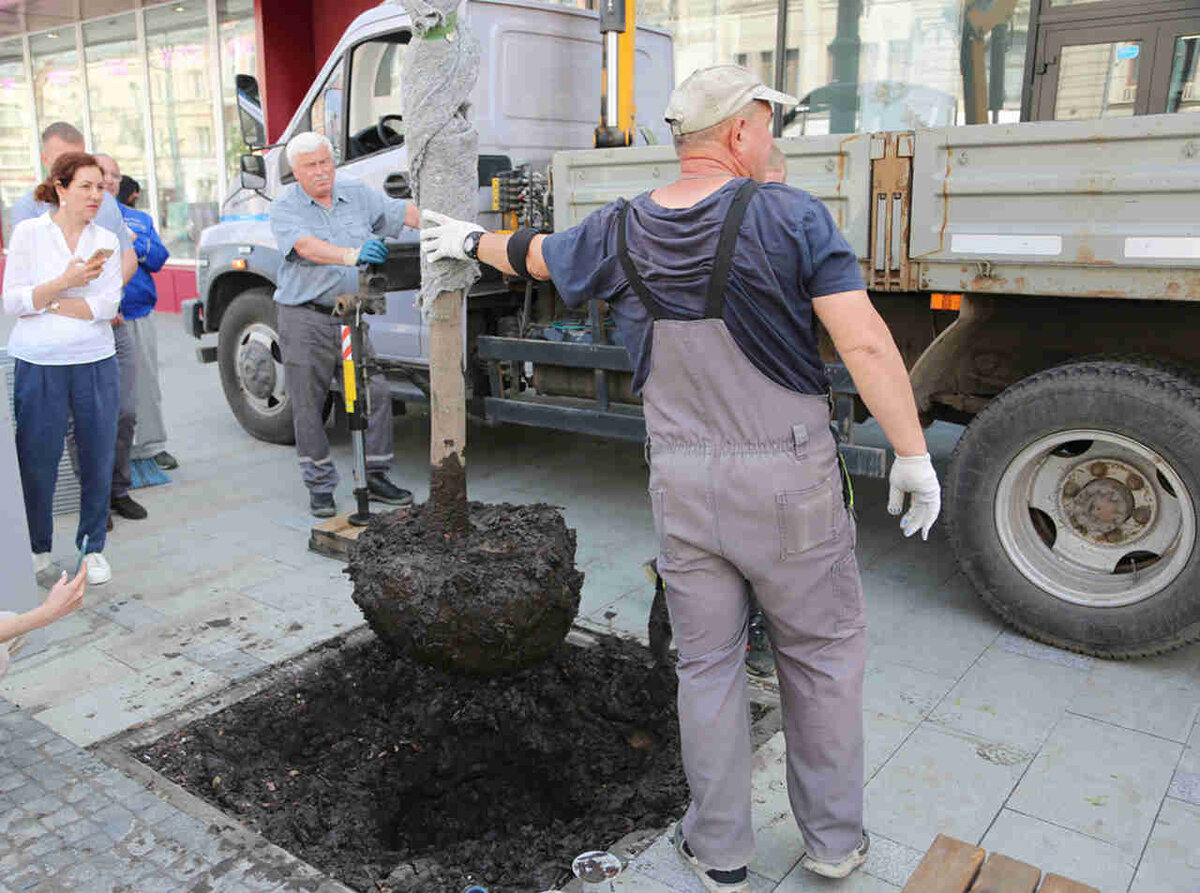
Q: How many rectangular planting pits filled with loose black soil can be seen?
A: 1